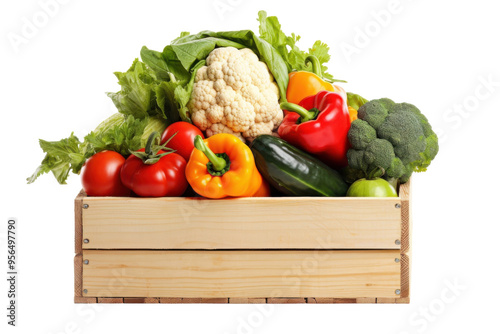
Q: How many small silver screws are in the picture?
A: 8